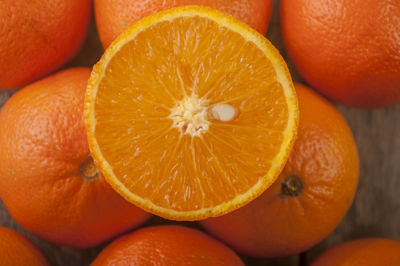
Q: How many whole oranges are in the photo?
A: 8